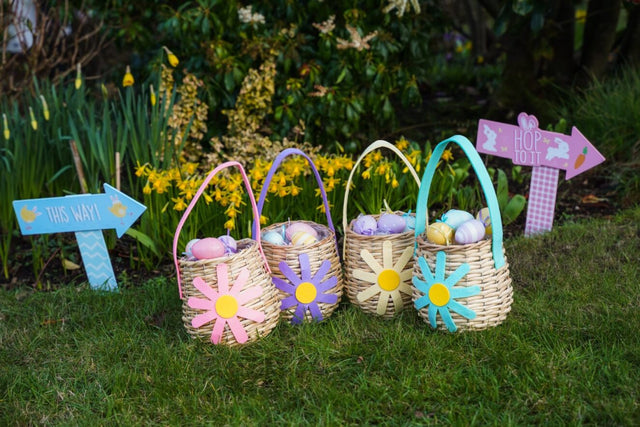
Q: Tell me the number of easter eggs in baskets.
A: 13